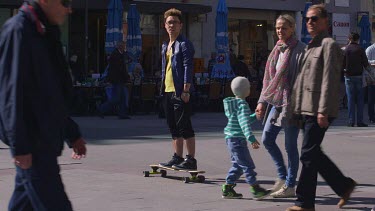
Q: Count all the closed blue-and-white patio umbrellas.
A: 5